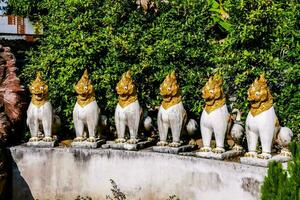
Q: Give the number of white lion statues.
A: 6